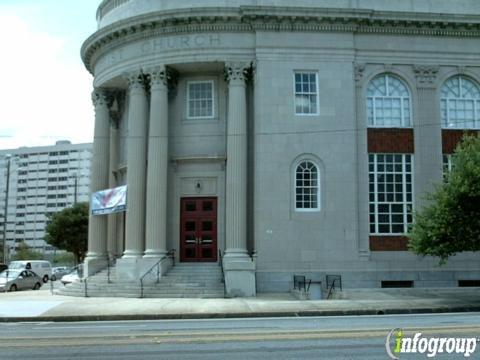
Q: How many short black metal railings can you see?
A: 2